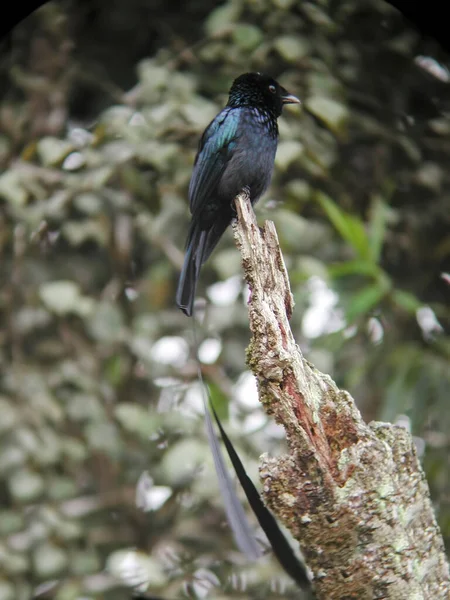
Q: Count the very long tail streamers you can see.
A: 2